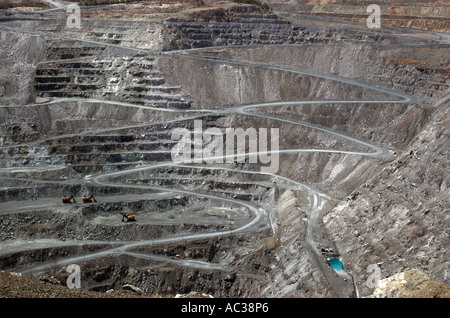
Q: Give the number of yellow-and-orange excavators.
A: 3